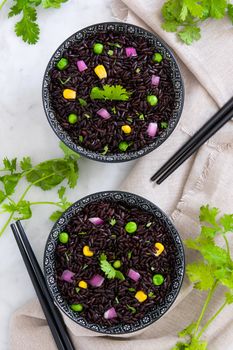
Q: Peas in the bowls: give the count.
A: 11